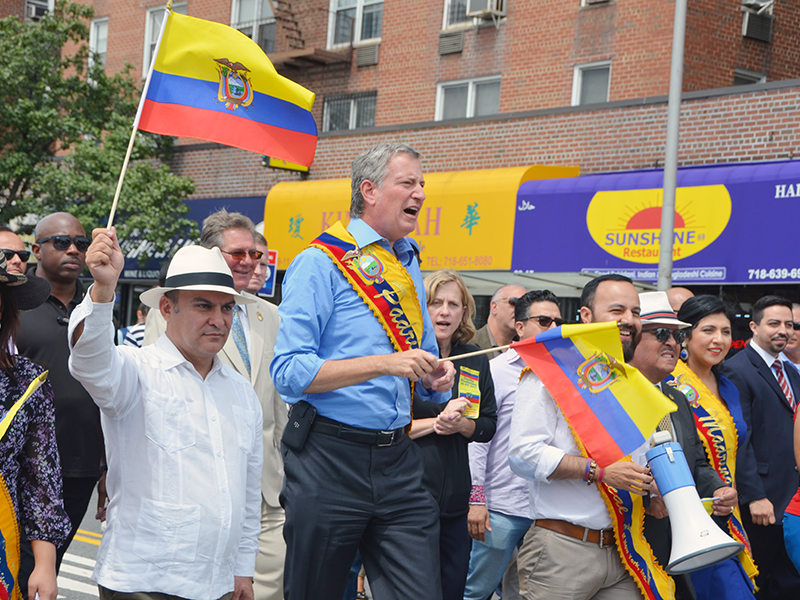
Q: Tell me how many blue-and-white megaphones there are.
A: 1